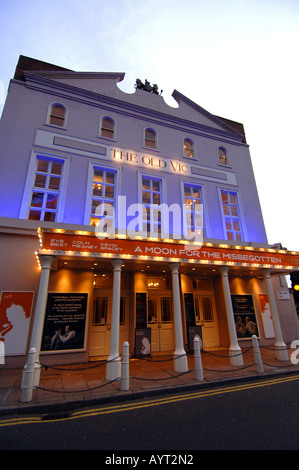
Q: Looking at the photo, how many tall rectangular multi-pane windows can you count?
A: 5